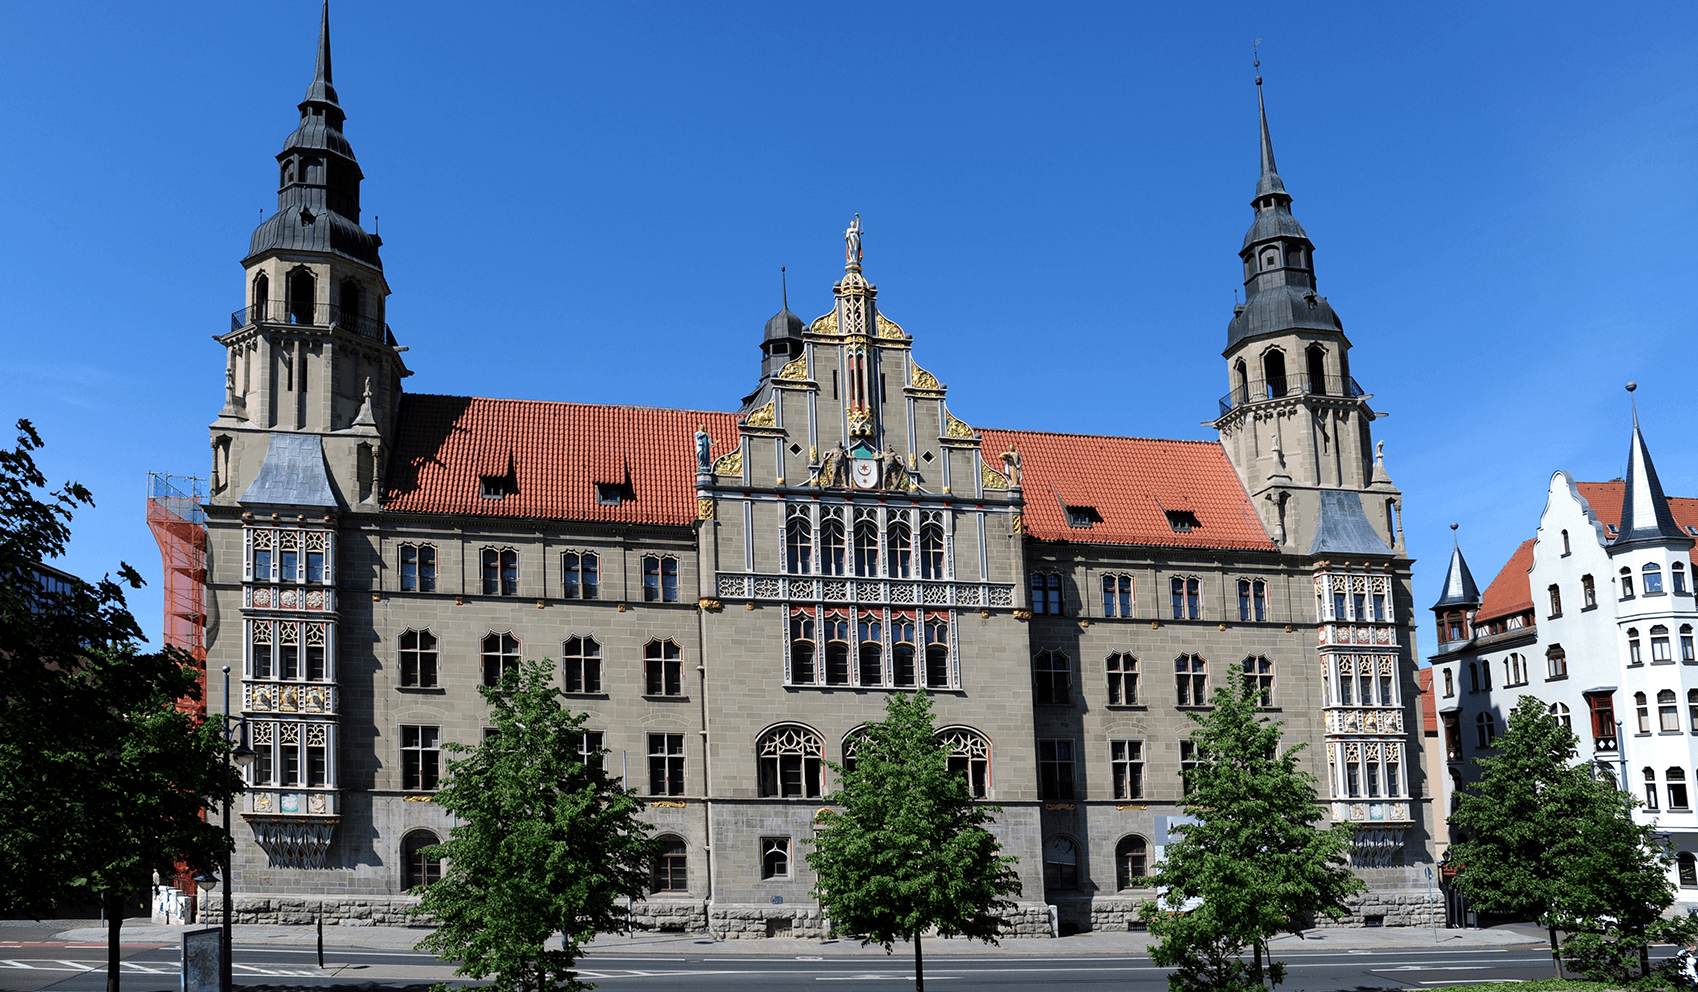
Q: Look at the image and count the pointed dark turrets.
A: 5